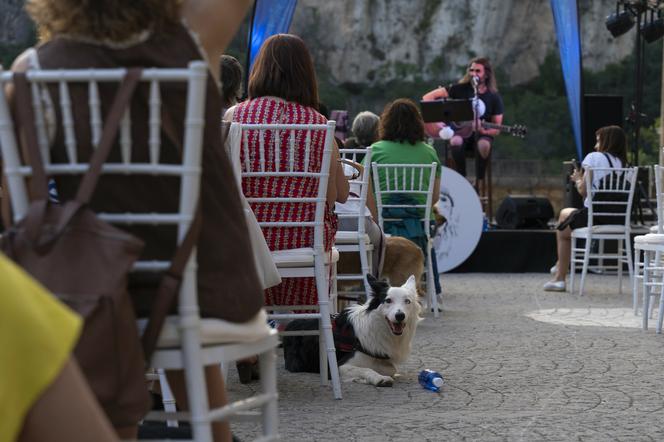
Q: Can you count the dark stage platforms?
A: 1